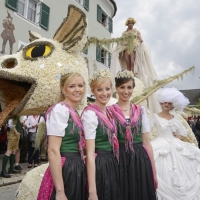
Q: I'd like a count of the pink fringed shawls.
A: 3